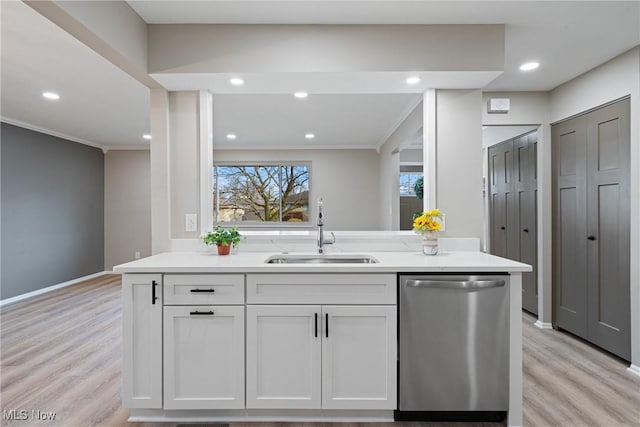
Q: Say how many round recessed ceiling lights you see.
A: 8